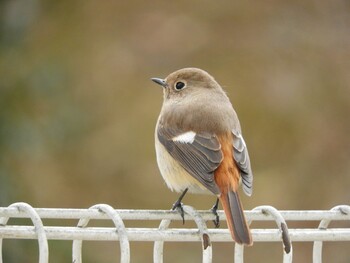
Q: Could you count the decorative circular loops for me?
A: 5